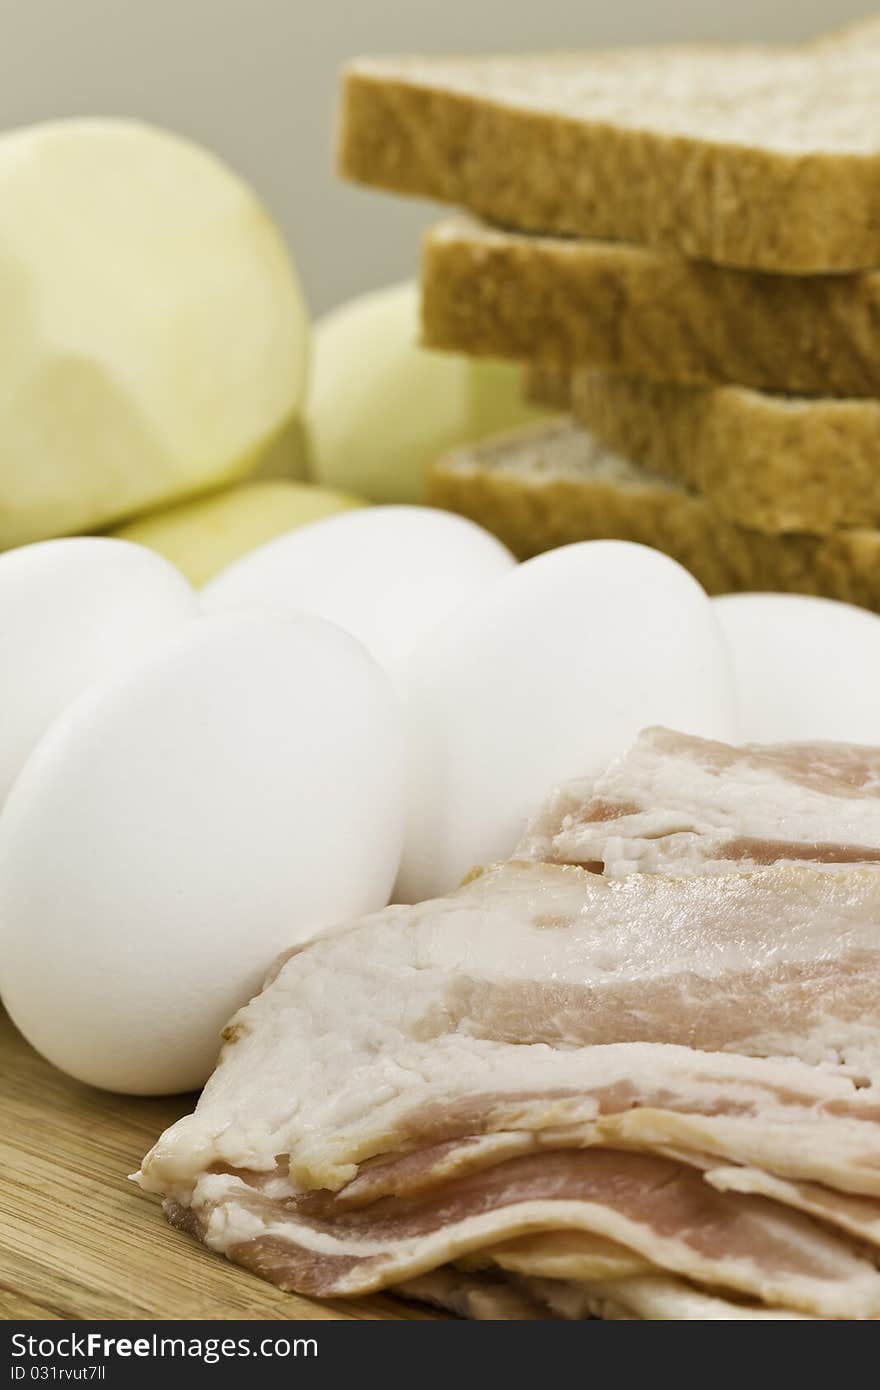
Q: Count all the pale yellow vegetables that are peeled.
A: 3